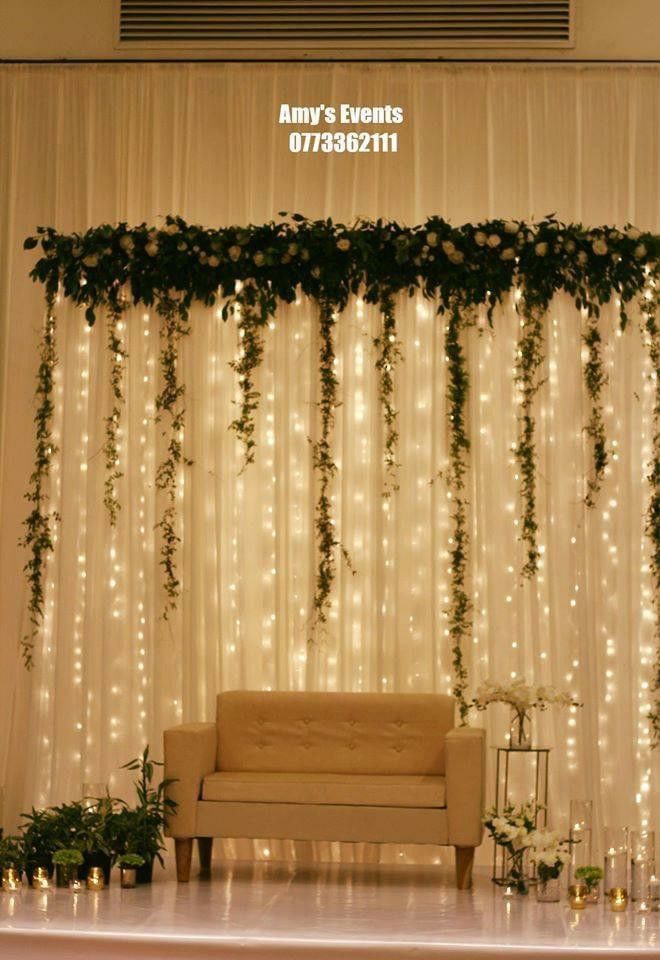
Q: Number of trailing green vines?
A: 10